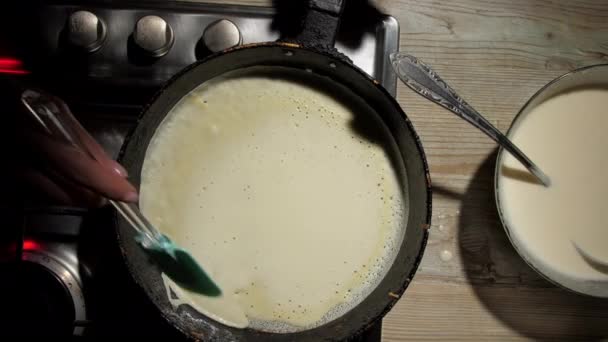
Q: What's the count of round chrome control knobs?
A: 3